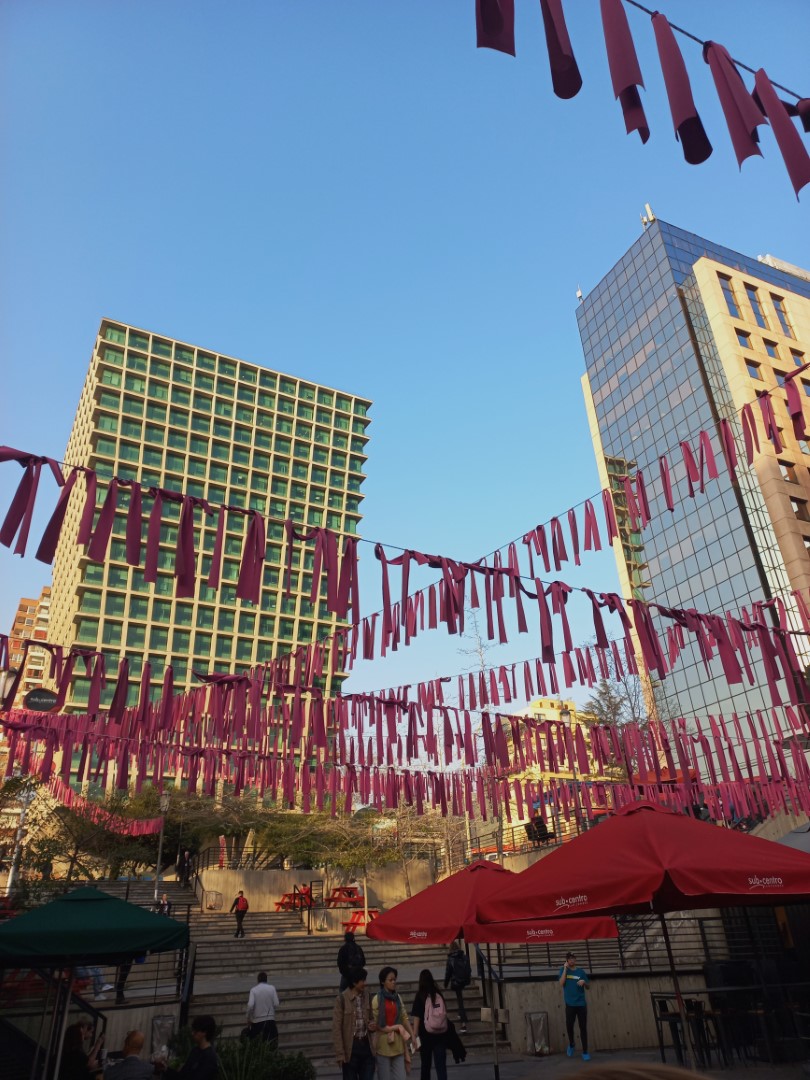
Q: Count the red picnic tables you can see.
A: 3